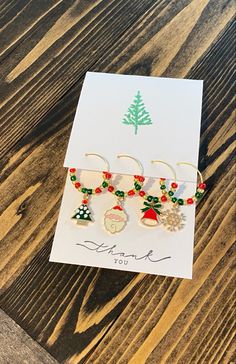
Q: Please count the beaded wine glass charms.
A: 4